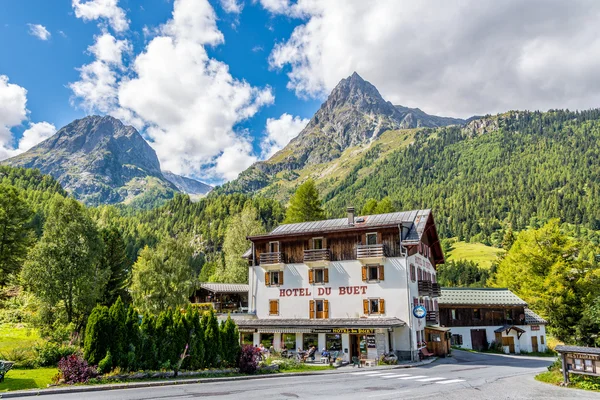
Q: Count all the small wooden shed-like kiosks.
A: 1